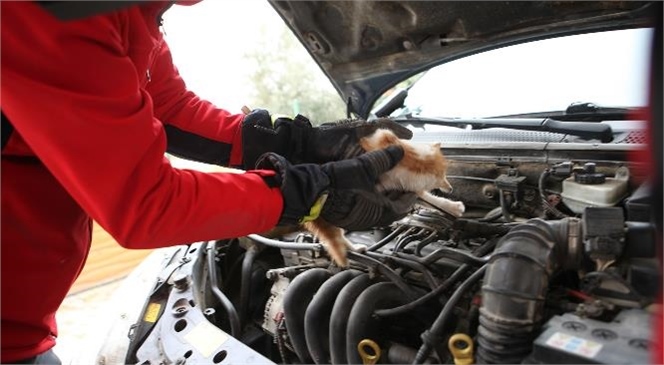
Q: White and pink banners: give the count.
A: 0